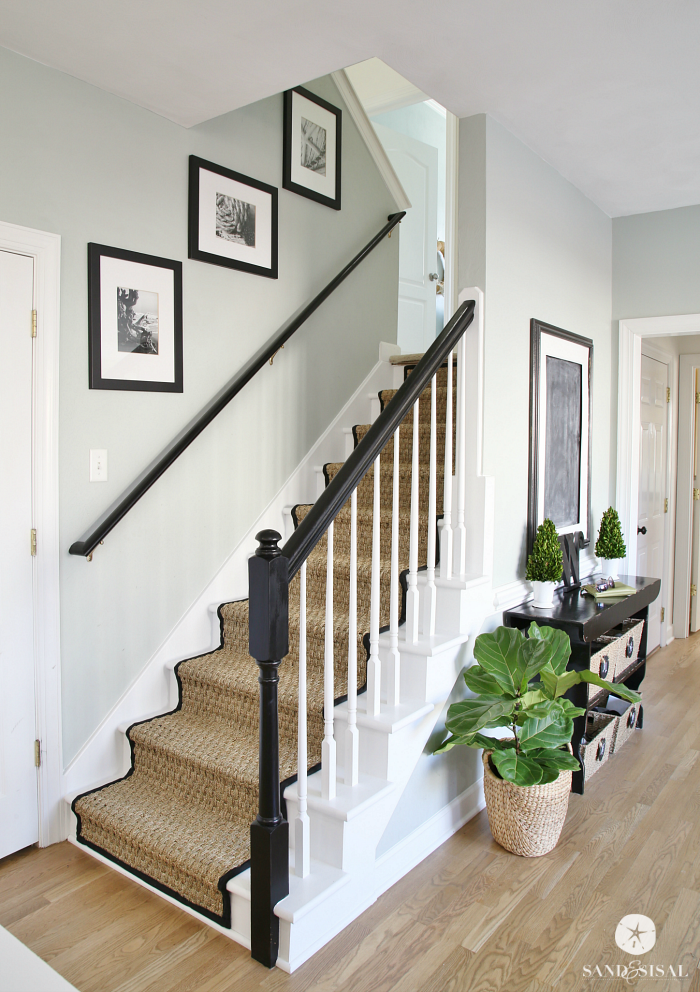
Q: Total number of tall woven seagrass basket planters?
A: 1